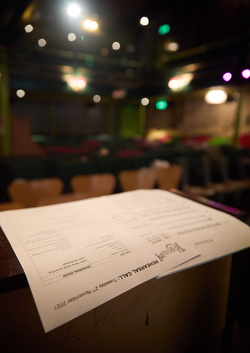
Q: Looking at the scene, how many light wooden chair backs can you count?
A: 4